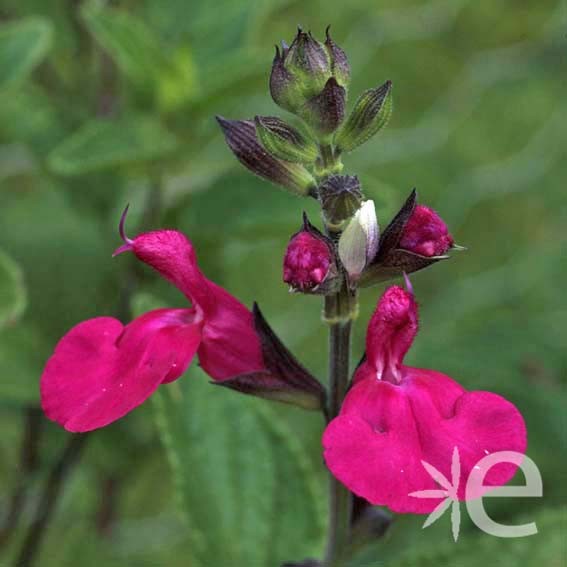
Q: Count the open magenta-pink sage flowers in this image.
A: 2